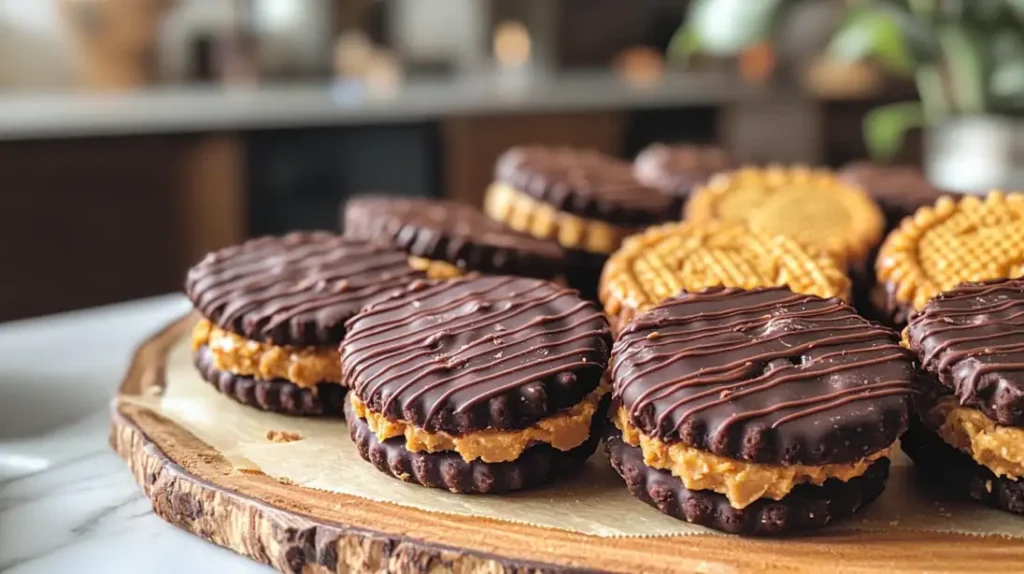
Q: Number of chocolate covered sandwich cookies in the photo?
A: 8